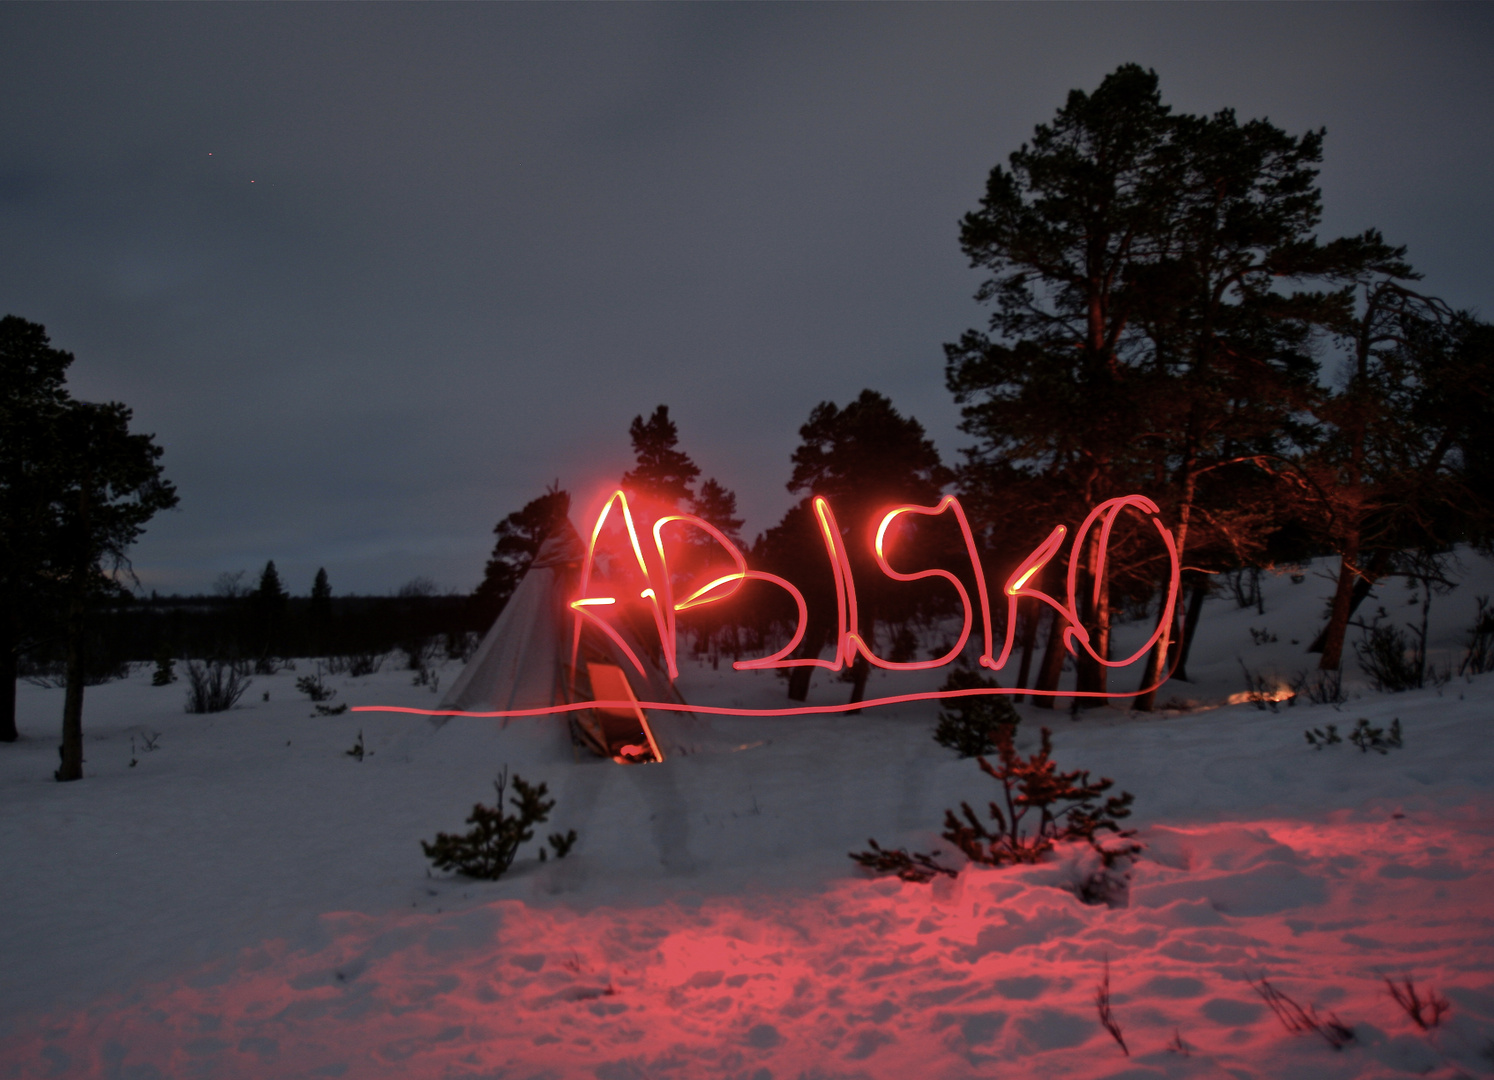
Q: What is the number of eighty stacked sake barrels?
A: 0